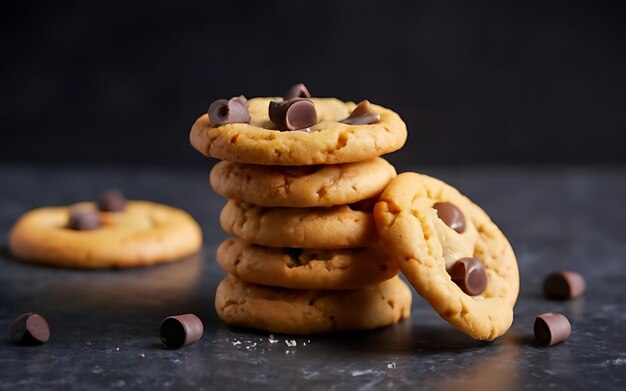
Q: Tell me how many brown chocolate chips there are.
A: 12